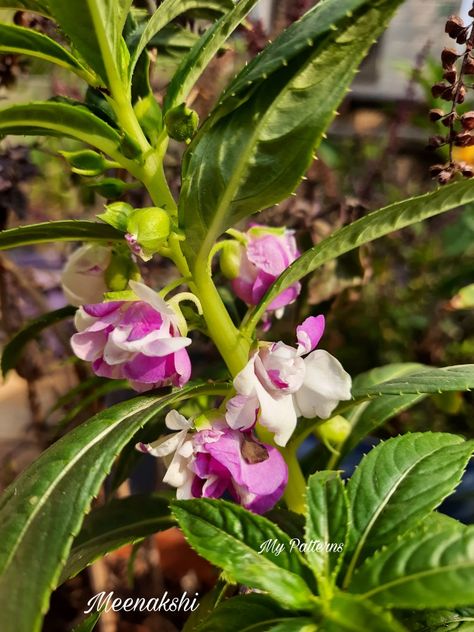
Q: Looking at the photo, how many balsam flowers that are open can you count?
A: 4